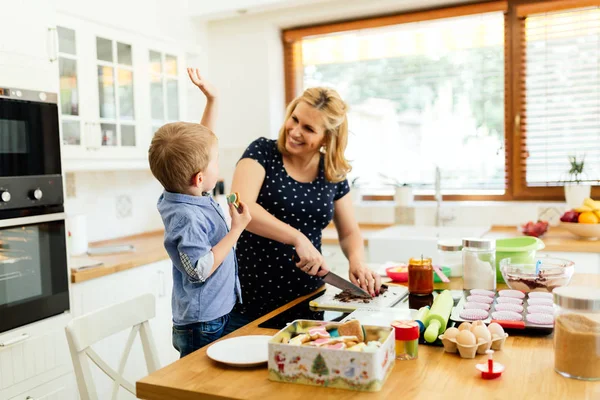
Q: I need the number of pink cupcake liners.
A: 12